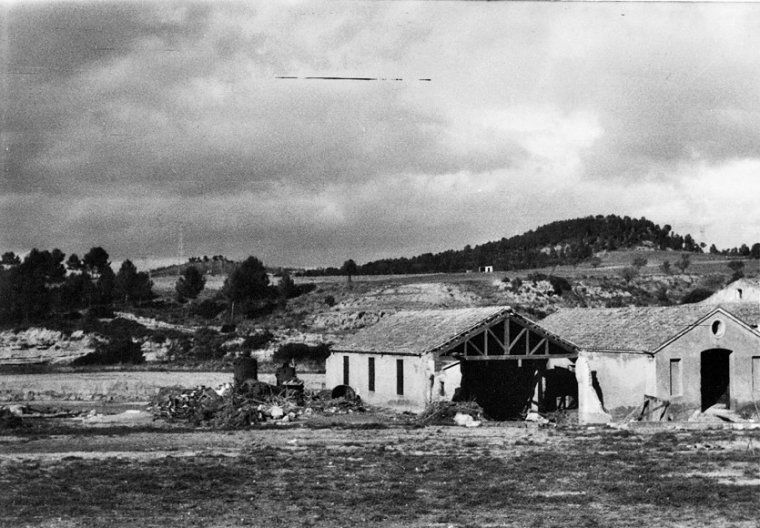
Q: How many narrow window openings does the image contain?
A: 3